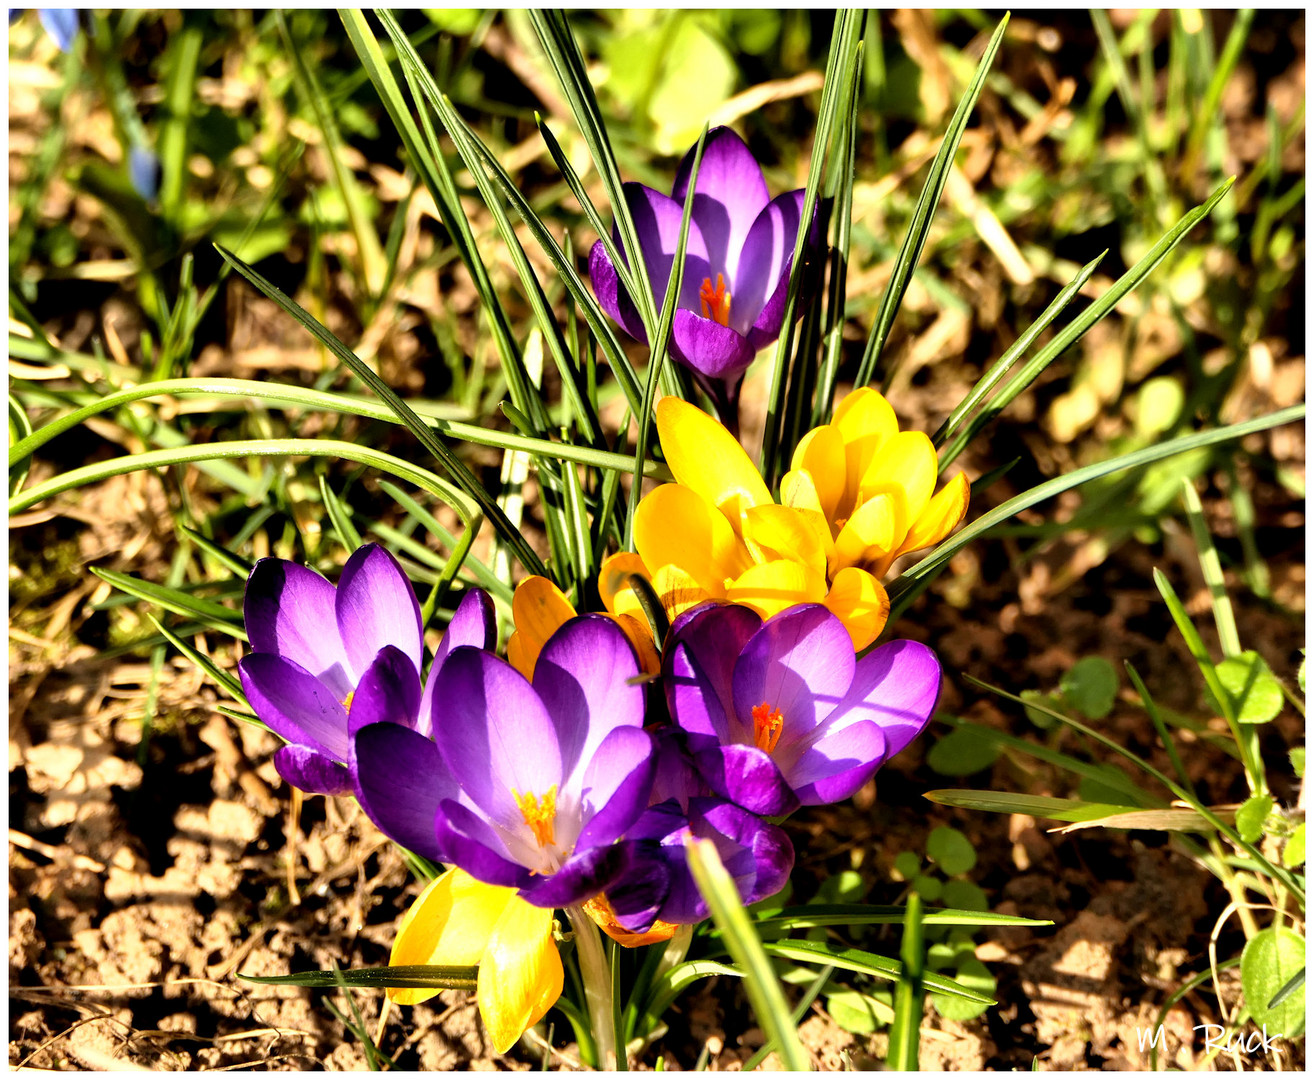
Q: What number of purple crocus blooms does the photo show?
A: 5